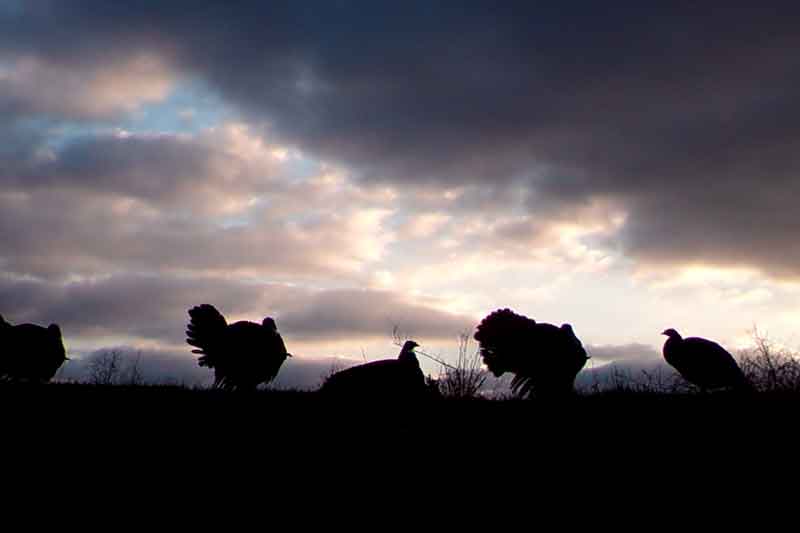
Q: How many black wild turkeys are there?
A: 5